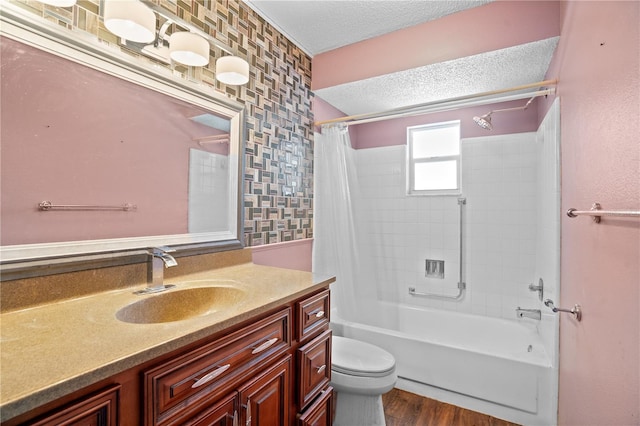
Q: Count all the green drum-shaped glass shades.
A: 0